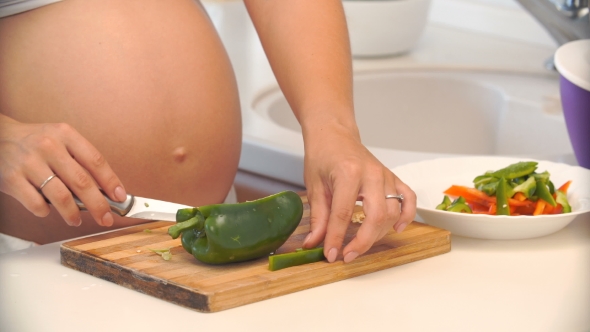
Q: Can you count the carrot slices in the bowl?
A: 0